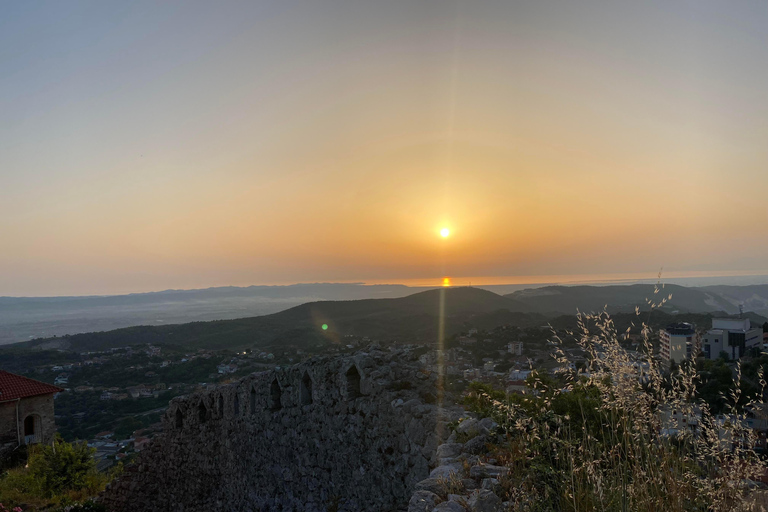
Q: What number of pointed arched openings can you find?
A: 8